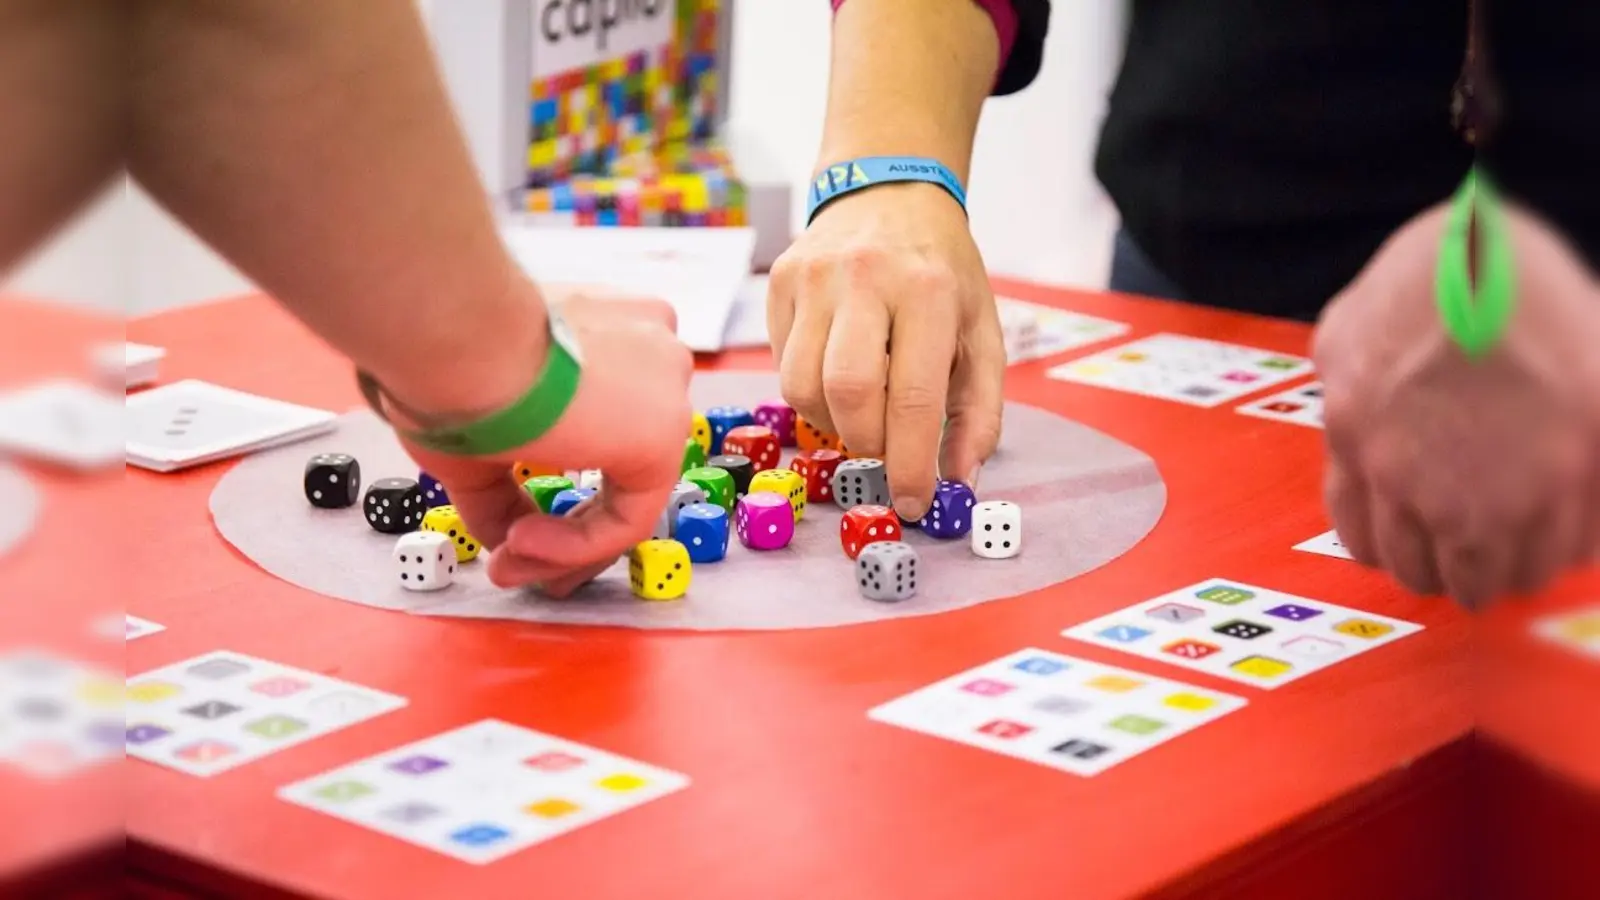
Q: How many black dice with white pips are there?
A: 3